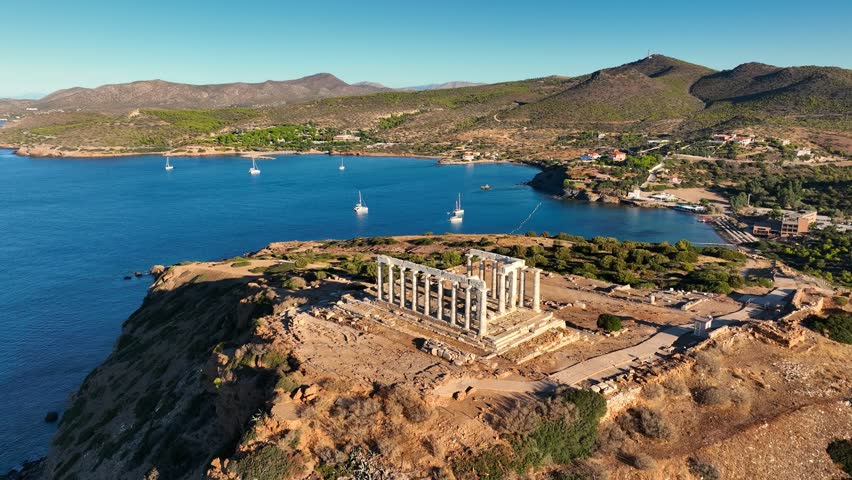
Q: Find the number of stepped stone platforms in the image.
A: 1